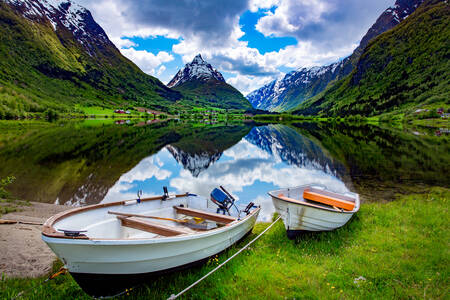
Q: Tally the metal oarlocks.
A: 2